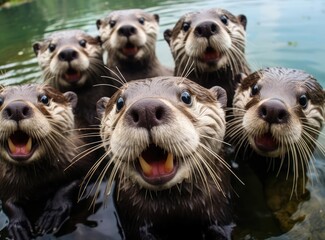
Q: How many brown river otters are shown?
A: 6